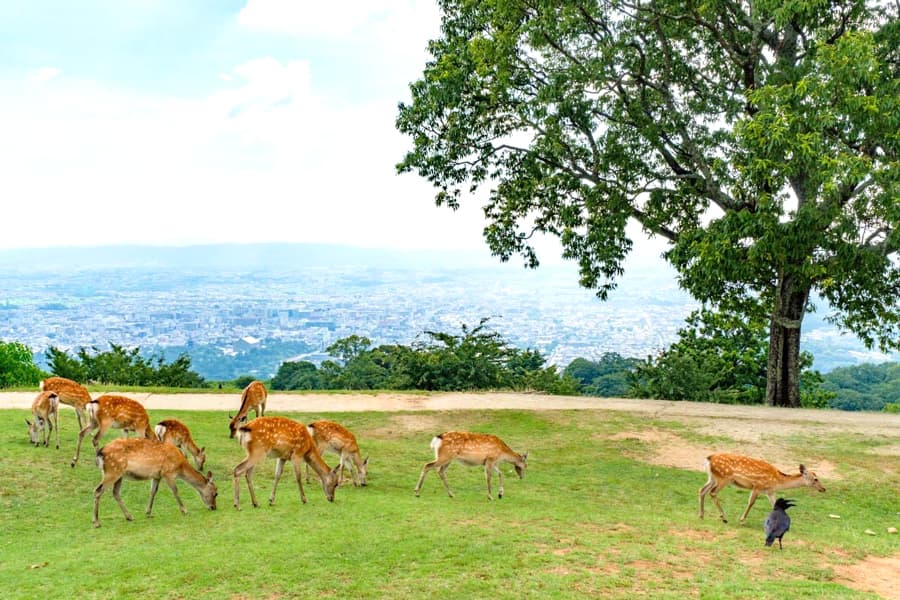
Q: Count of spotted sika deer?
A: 10